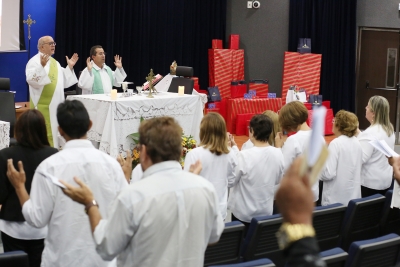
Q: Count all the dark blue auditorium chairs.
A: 9